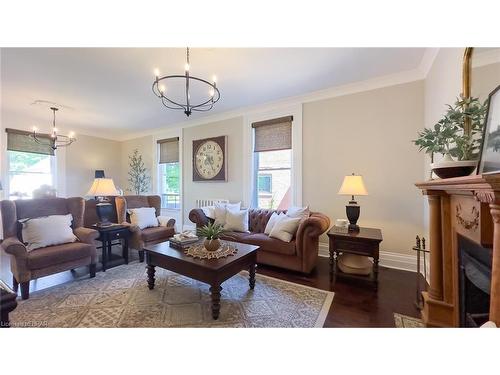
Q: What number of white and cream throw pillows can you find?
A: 8